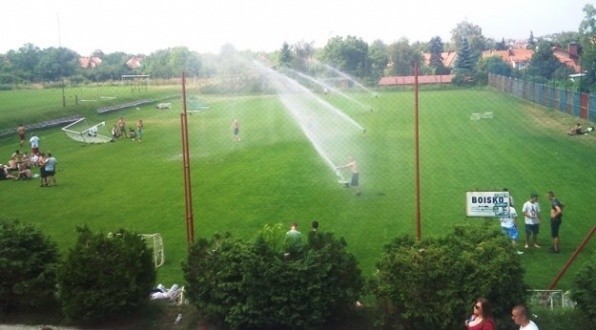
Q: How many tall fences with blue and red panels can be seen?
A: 1